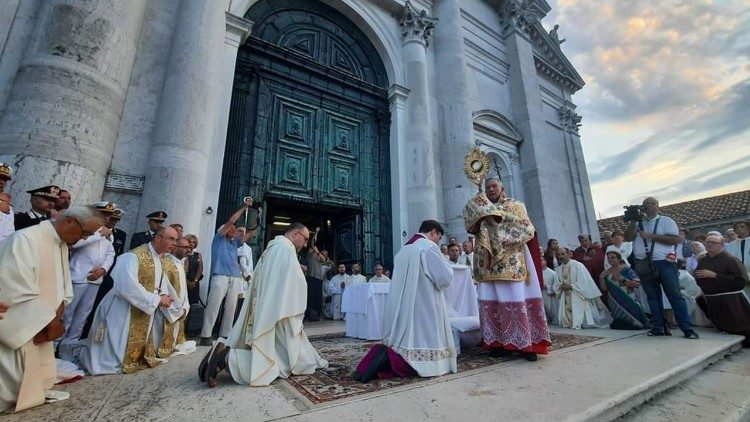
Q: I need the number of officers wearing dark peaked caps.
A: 2